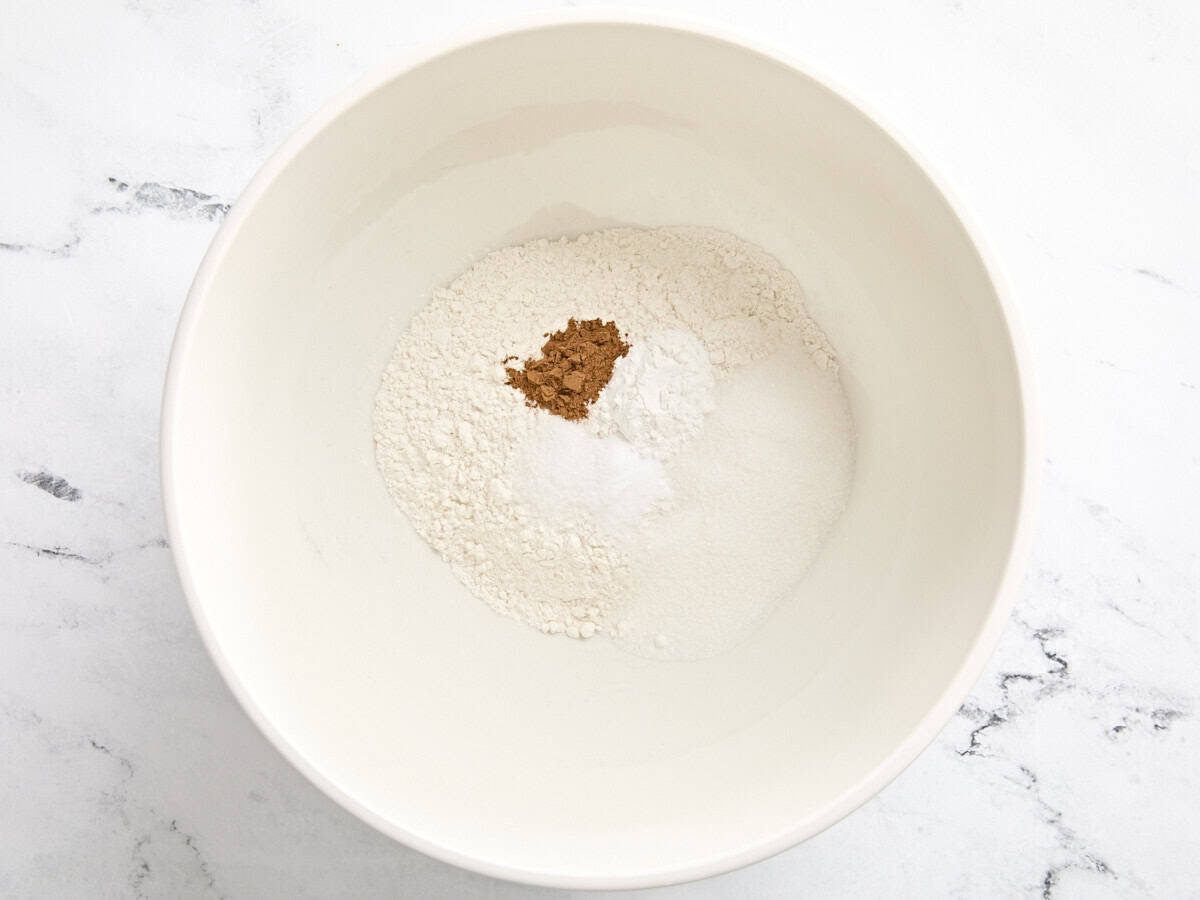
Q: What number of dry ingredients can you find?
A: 5